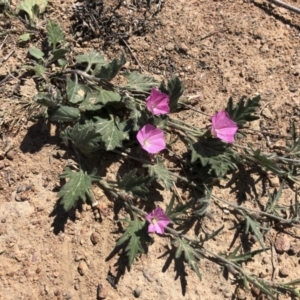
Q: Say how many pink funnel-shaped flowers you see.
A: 4